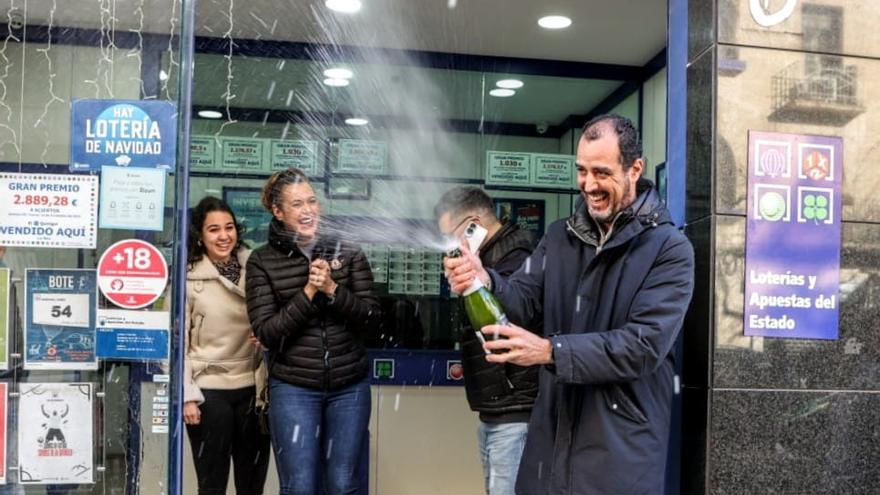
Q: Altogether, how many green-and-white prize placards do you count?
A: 6